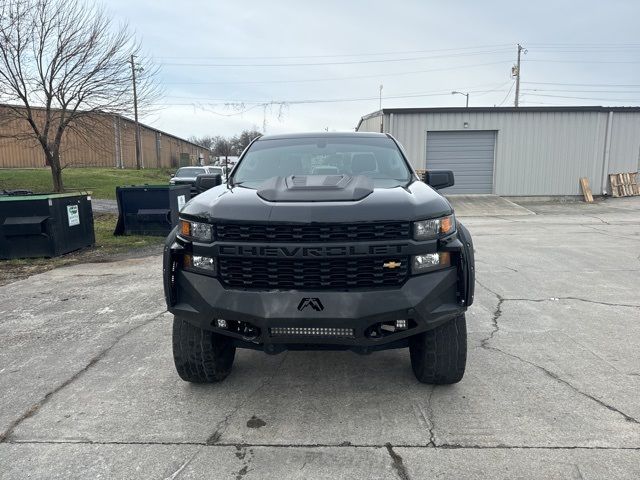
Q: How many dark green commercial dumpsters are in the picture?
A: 2